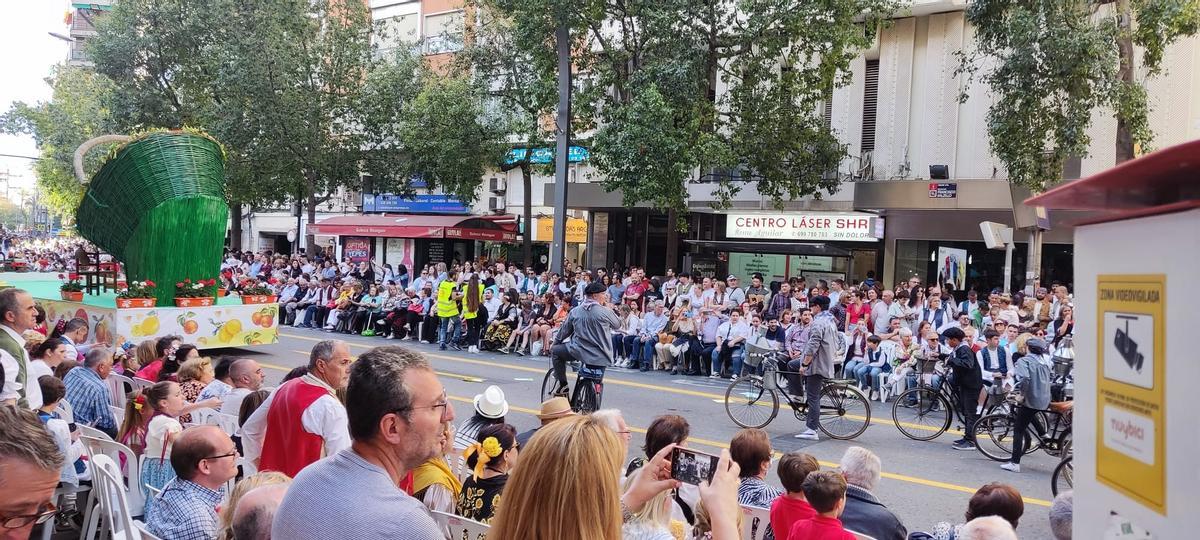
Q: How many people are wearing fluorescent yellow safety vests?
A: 2